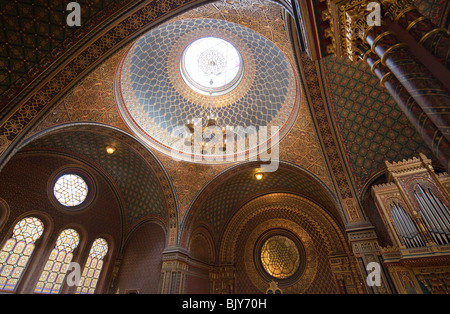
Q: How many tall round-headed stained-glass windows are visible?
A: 3